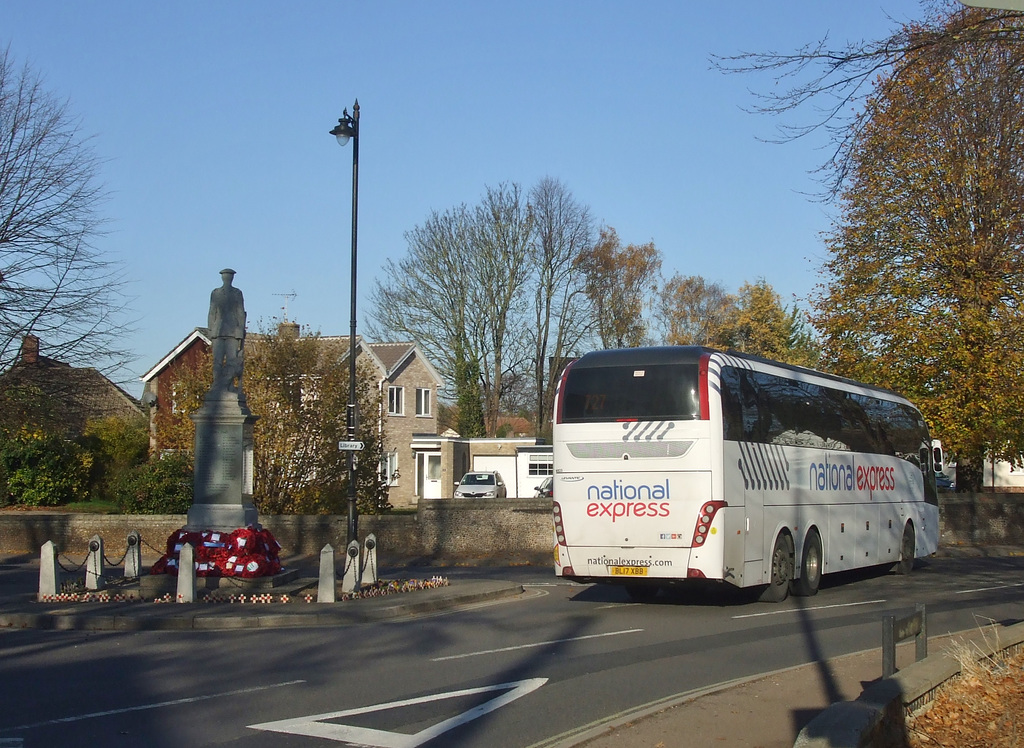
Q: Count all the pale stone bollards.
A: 7